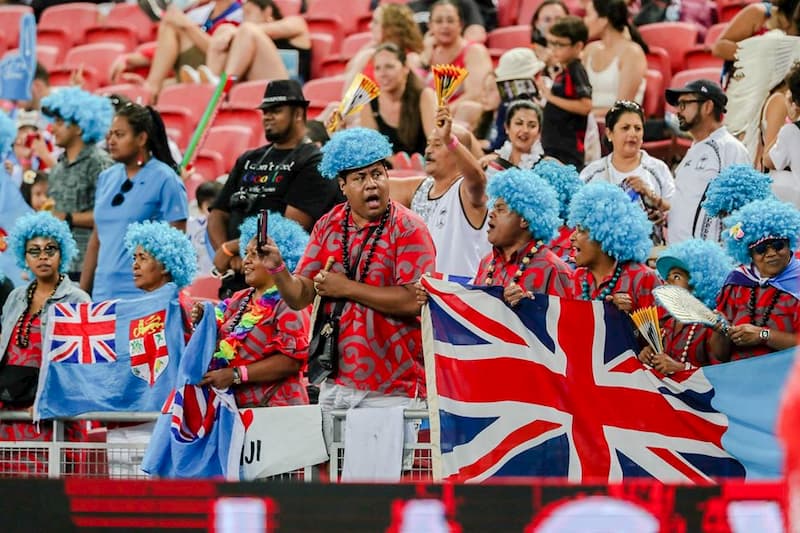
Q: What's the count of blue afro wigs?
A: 12